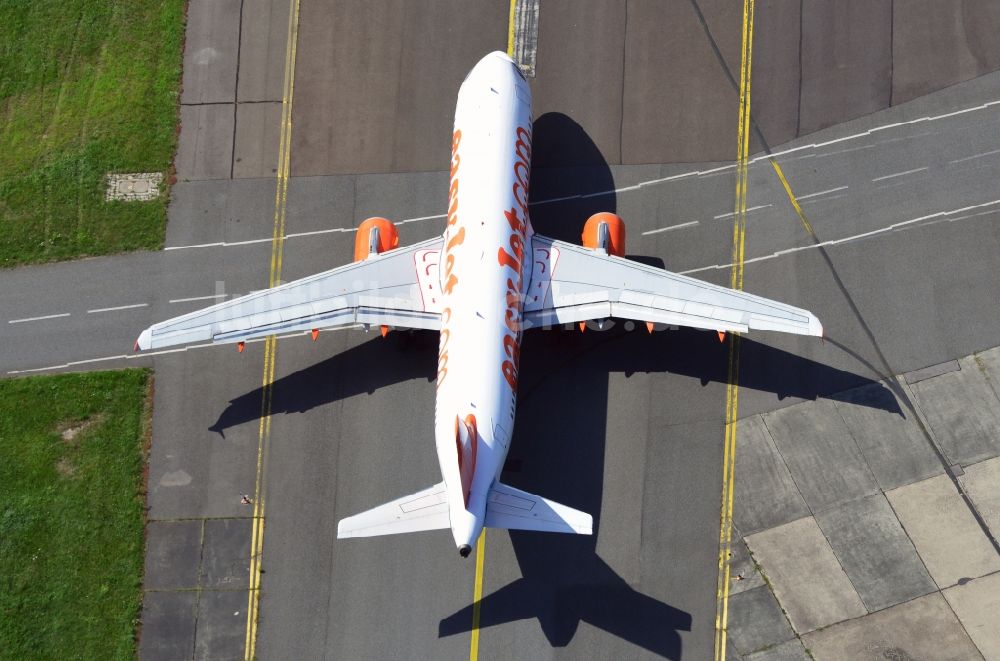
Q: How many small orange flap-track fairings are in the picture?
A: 6